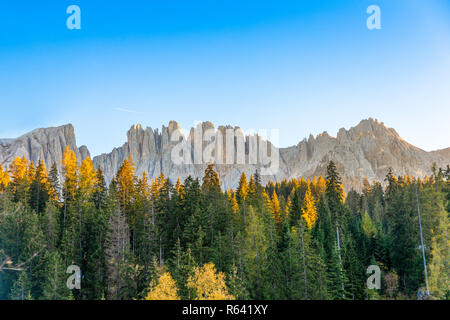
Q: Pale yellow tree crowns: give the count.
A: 2